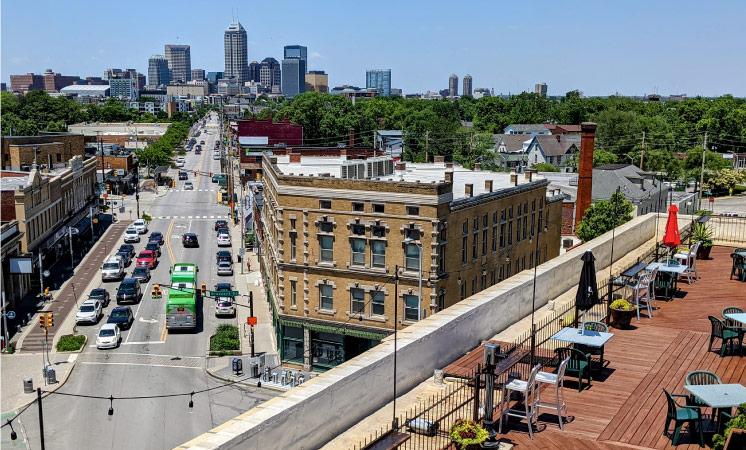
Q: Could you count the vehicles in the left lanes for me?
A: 14